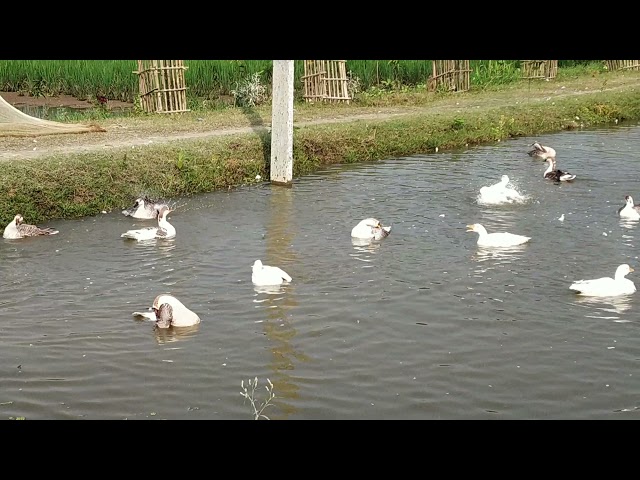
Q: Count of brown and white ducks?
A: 8